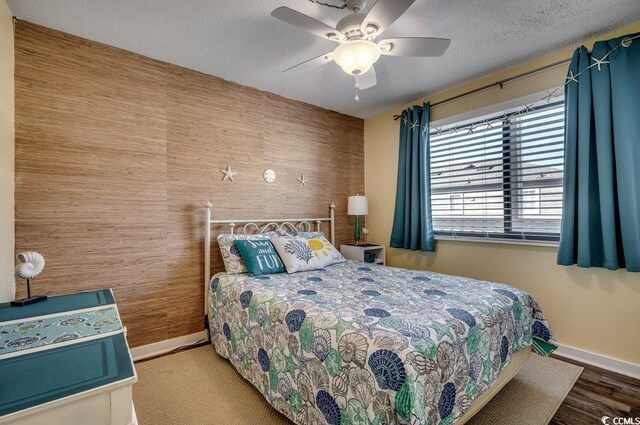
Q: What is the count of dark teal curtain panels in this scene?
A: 2